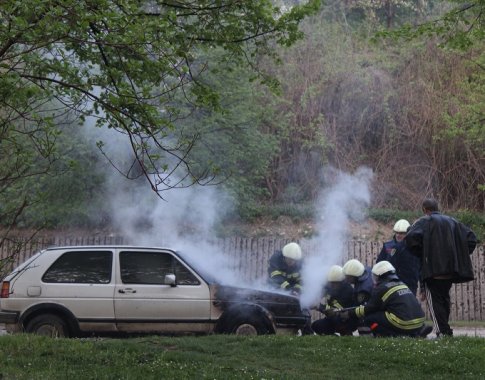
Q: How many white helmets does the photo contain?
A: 5